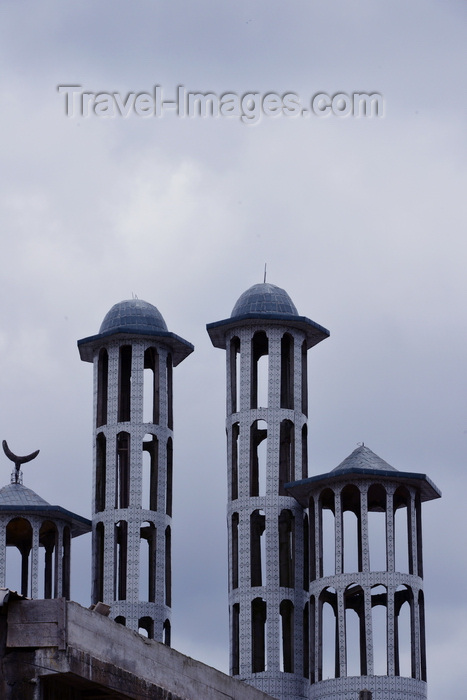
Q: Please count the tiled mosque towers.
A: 4